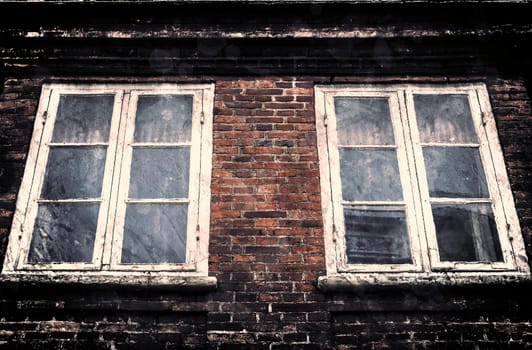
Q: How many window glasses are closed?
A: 12